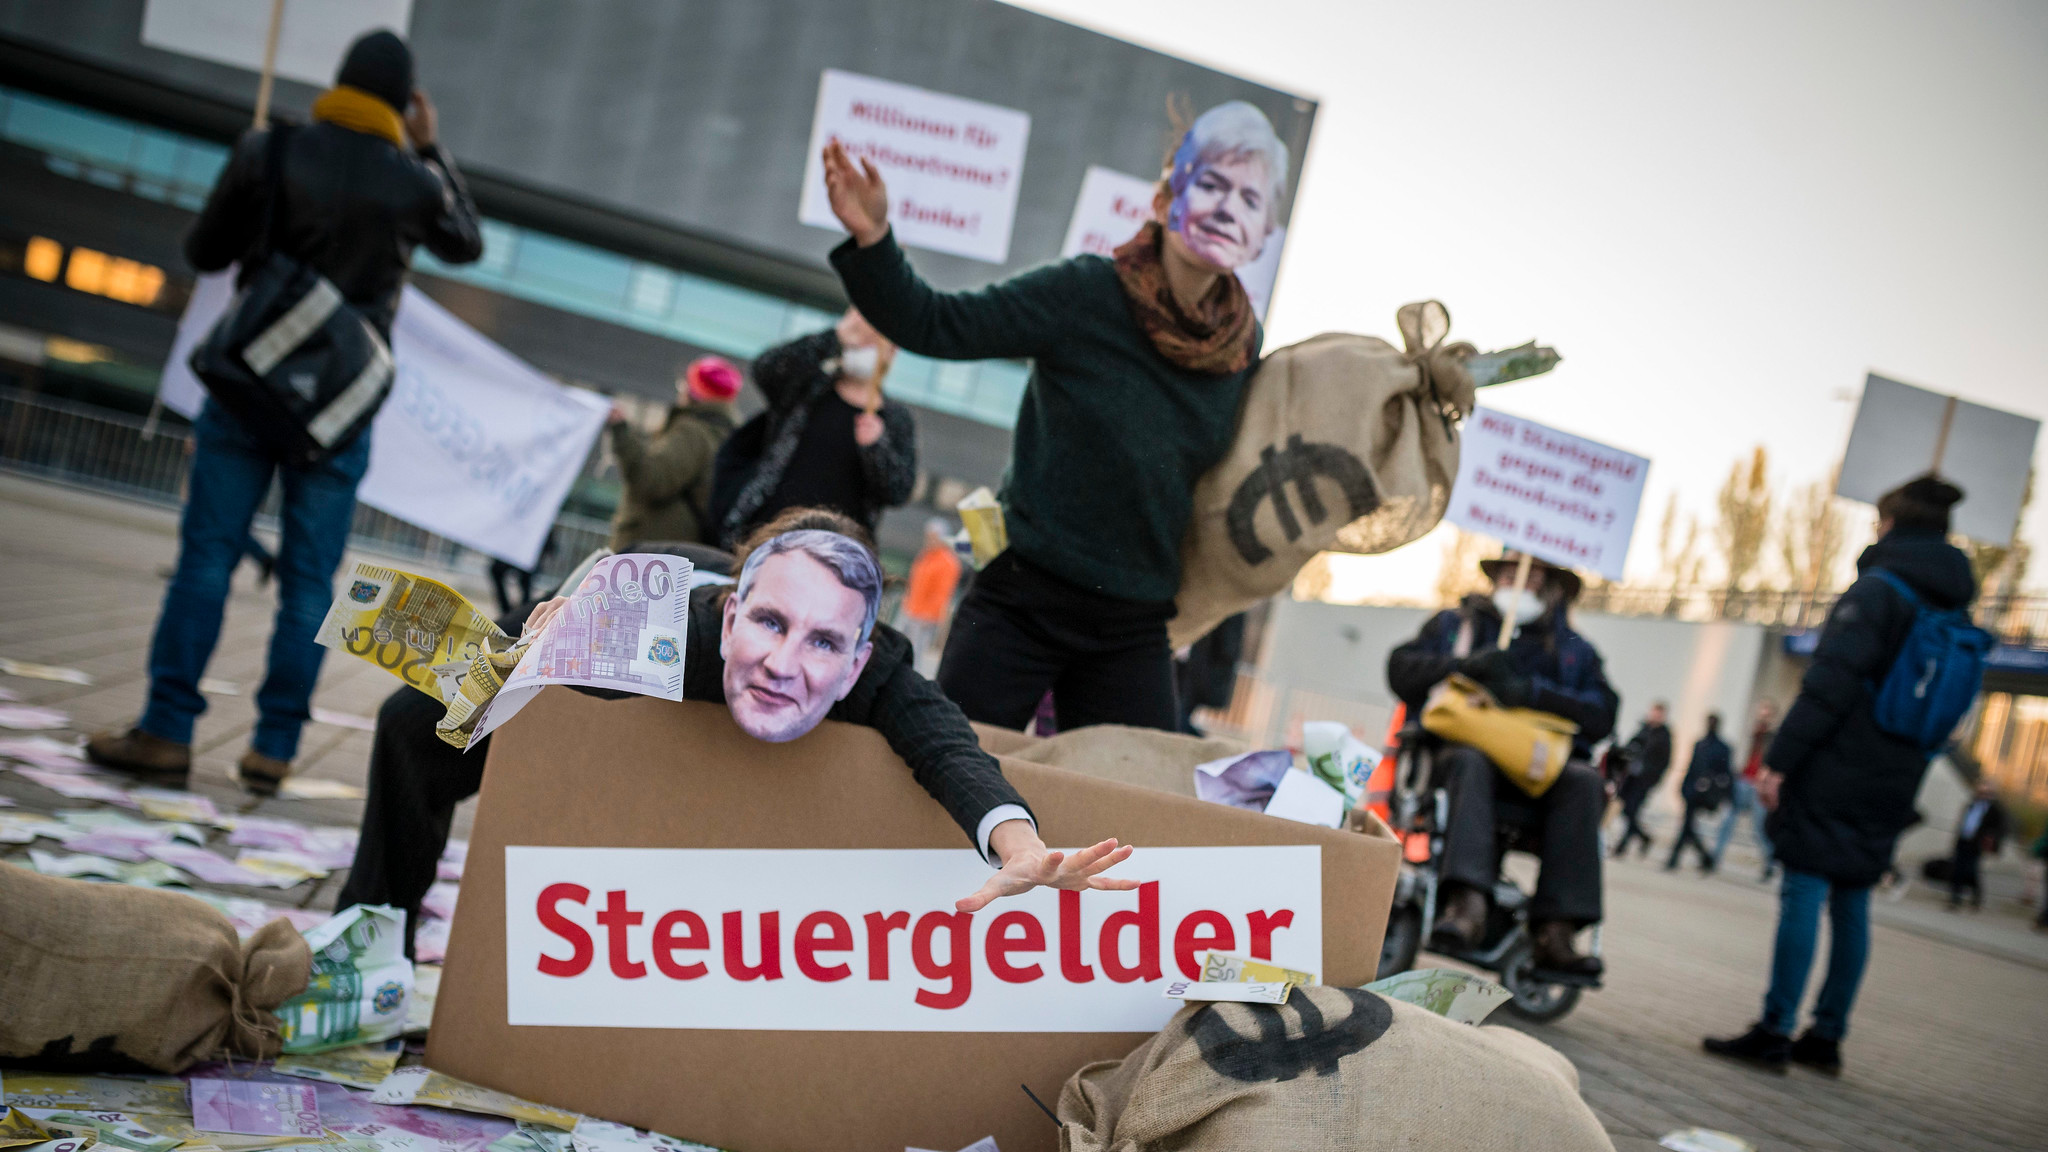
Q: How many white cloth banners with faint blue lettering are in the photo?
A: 1